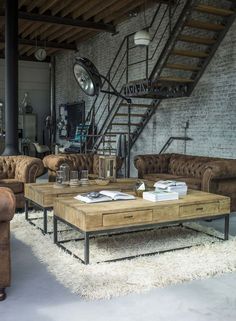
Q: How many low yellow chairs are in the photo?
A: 0